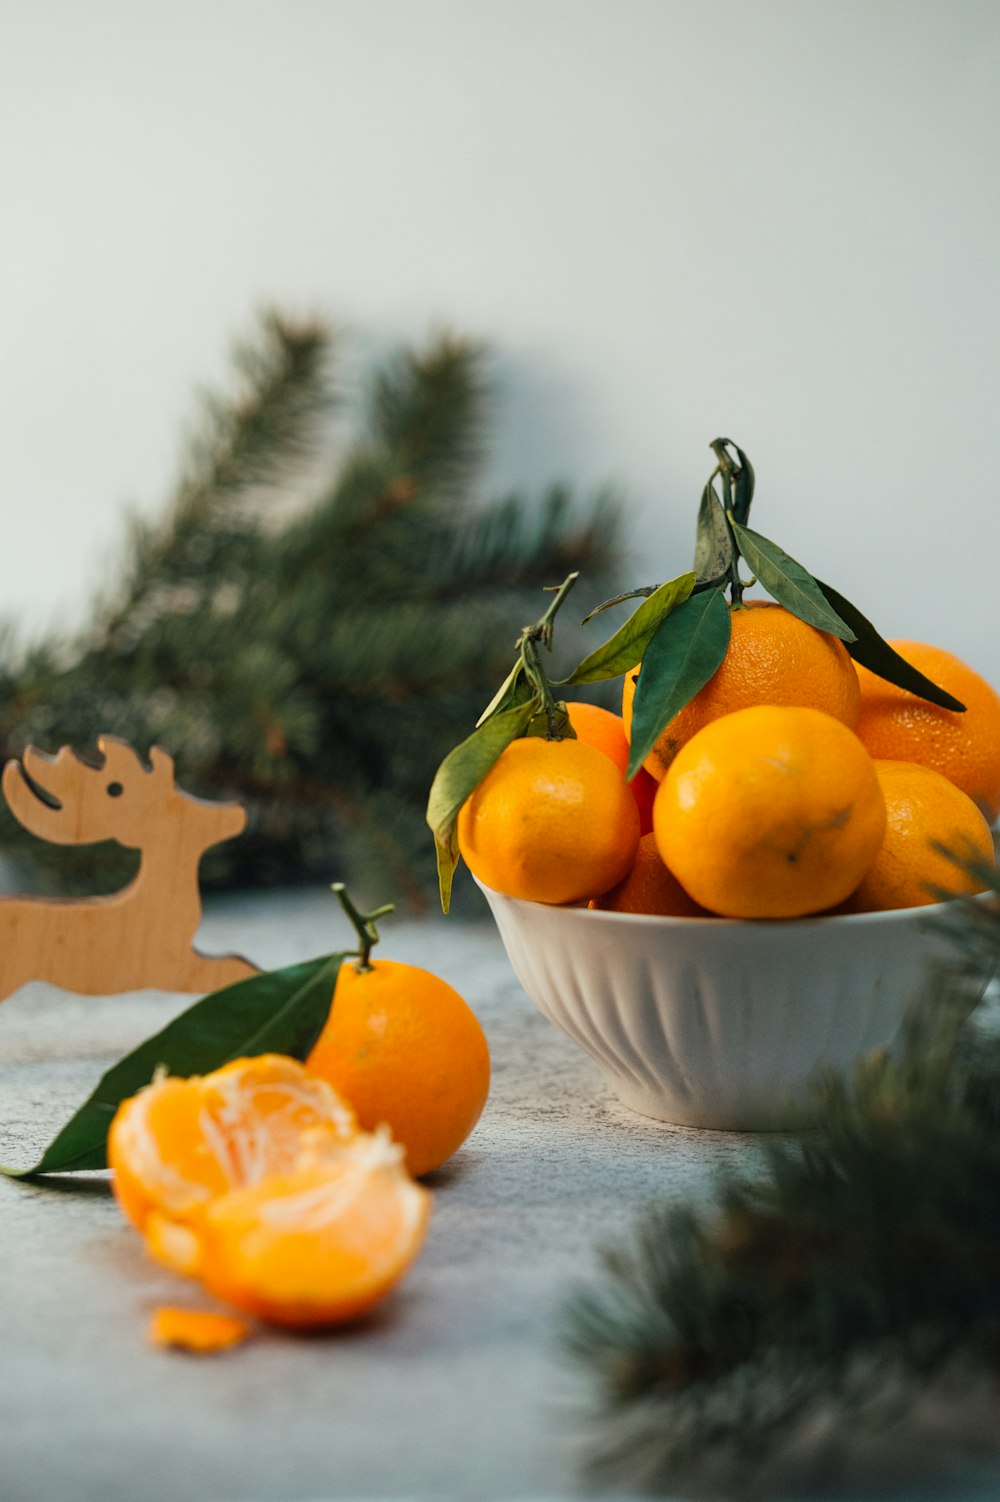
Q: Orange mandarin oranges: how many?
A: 9